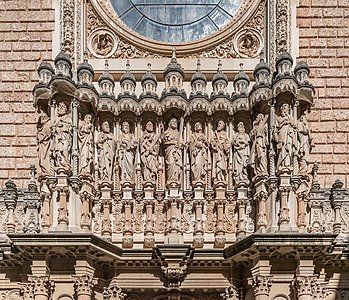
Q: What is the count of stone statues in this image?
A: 13